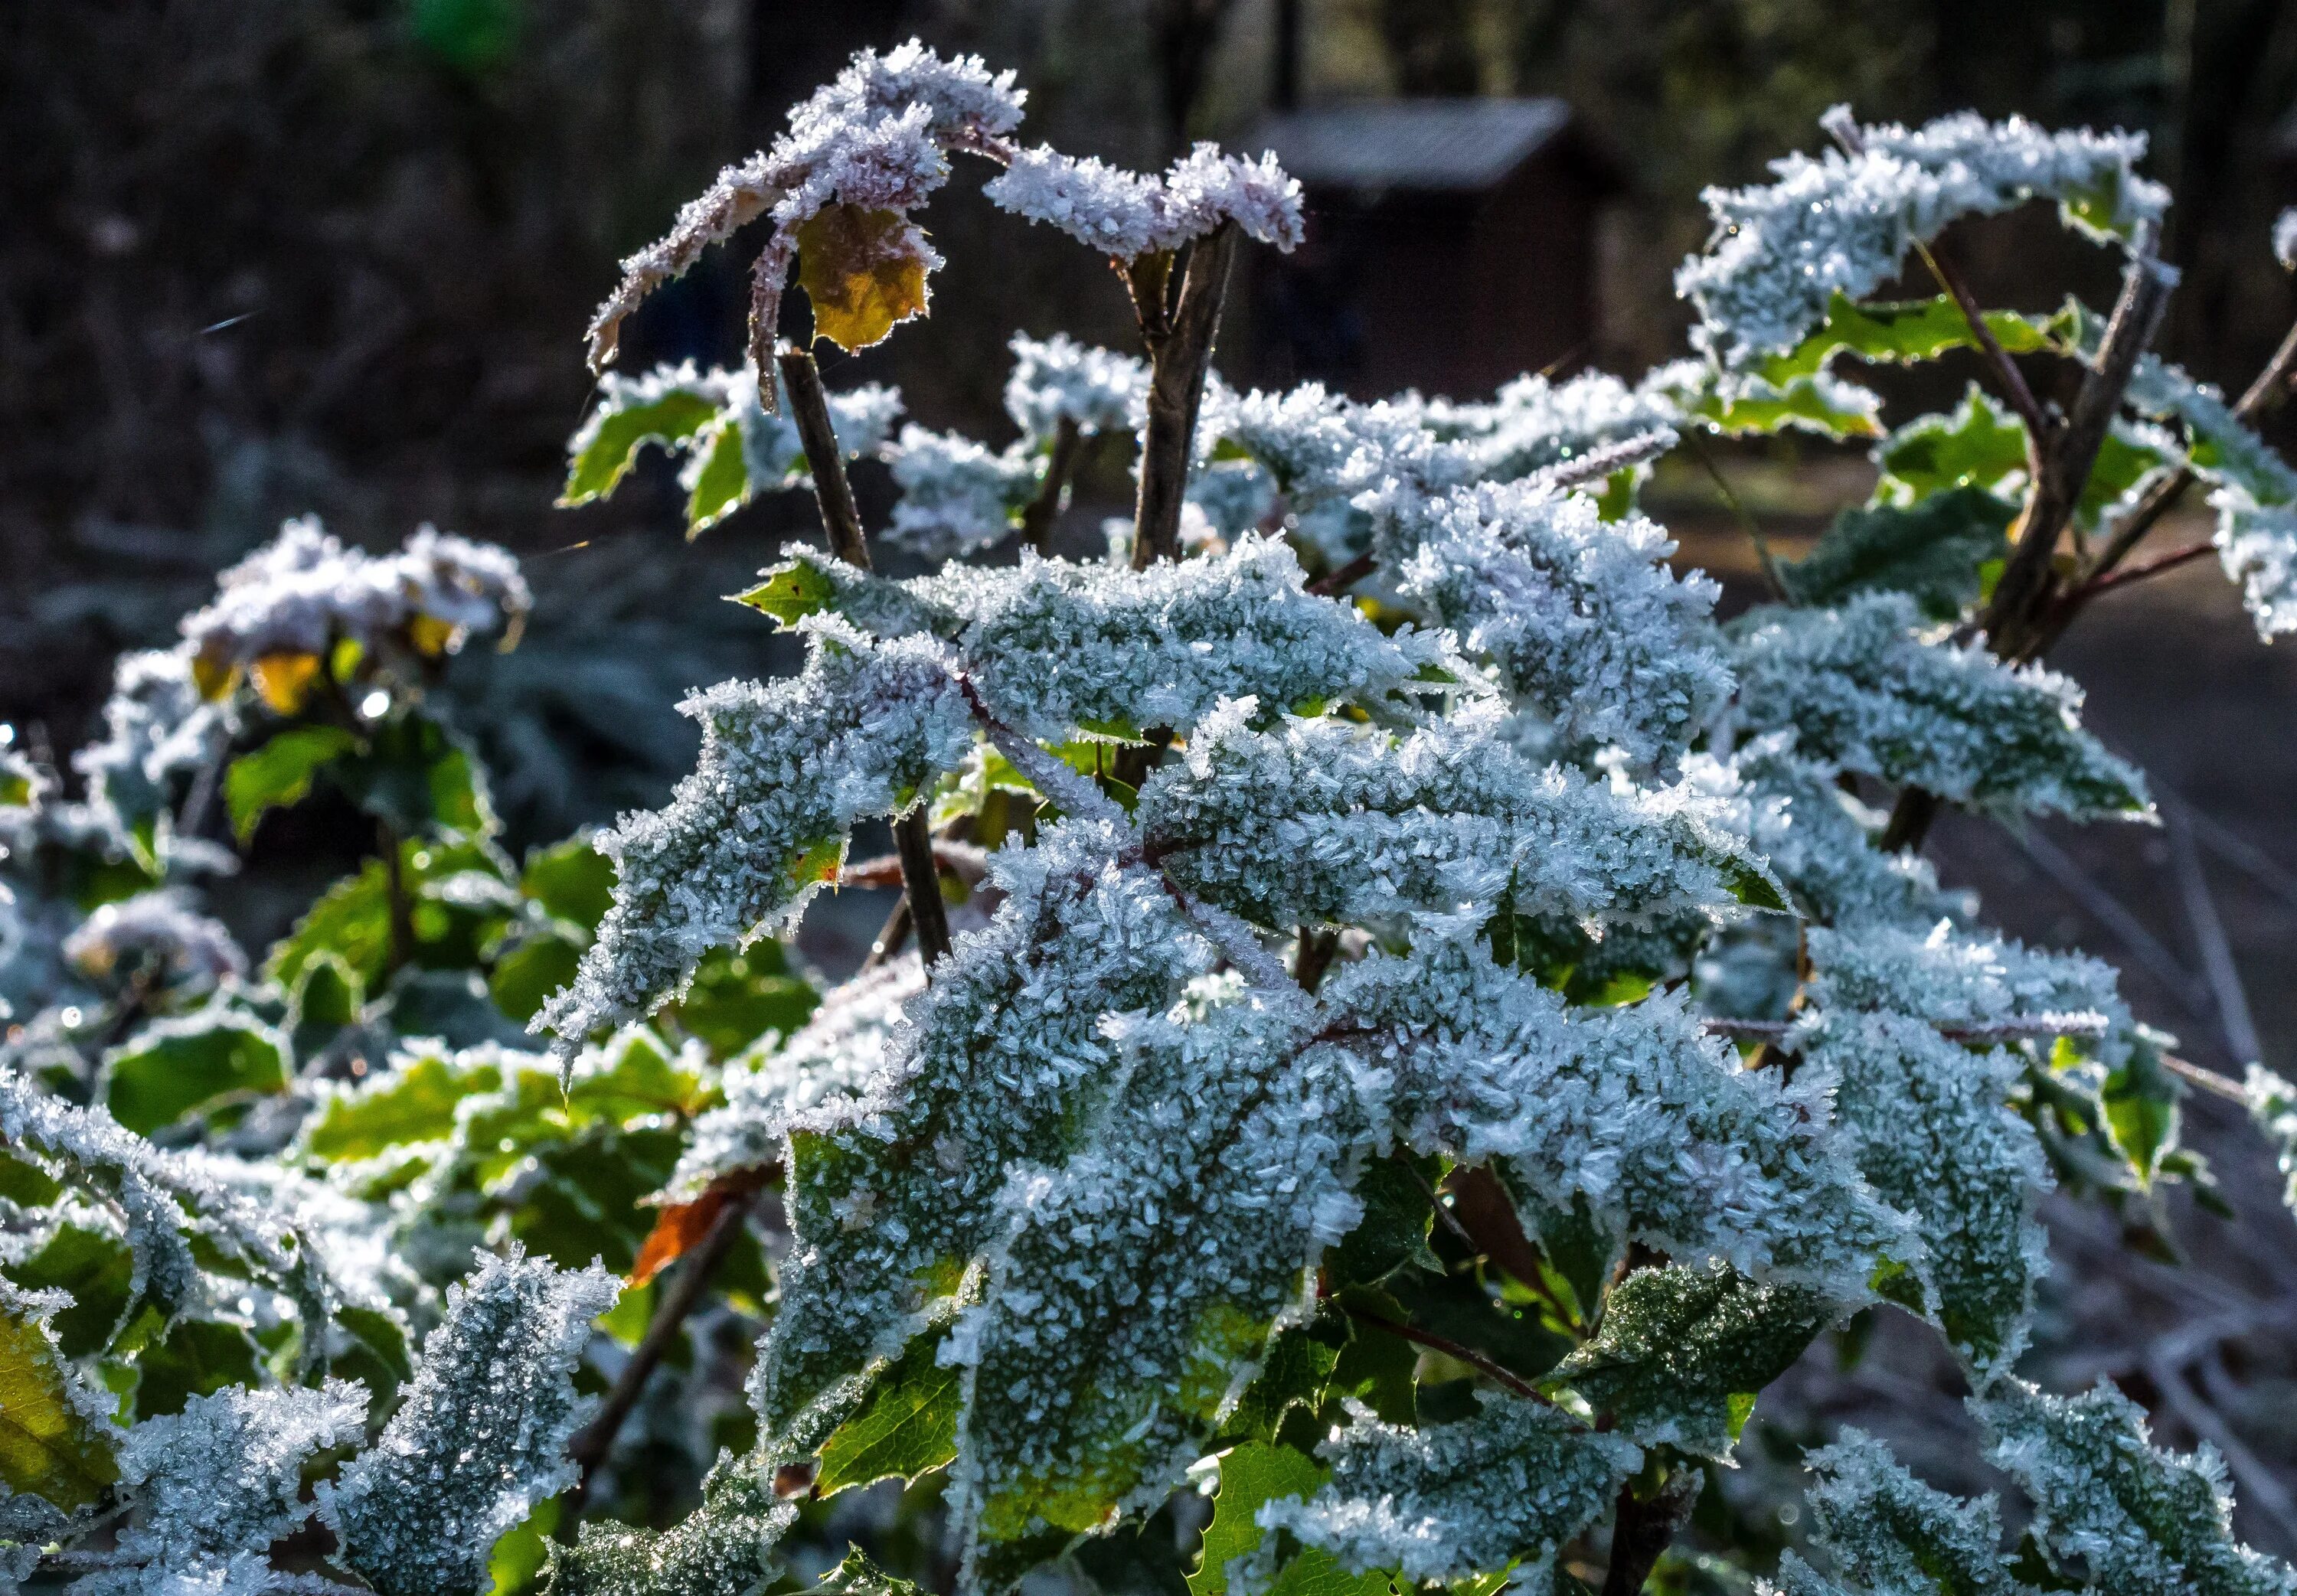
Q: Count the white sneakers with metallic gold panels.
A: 0